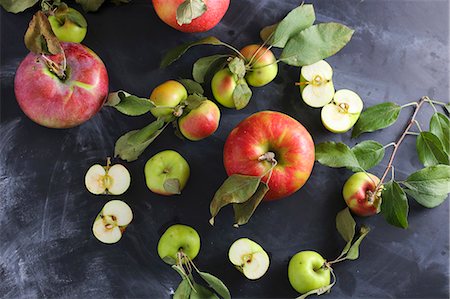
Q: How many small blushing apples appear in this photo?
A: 5